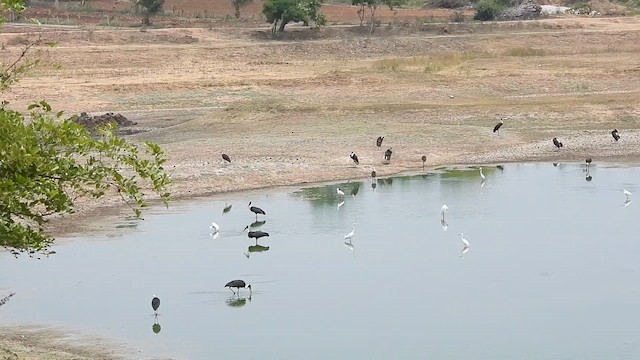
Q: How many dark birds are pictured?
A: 14